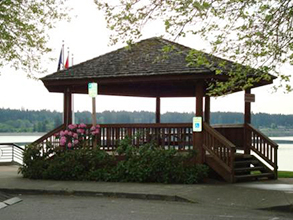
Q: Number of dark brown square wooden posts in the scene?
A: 5